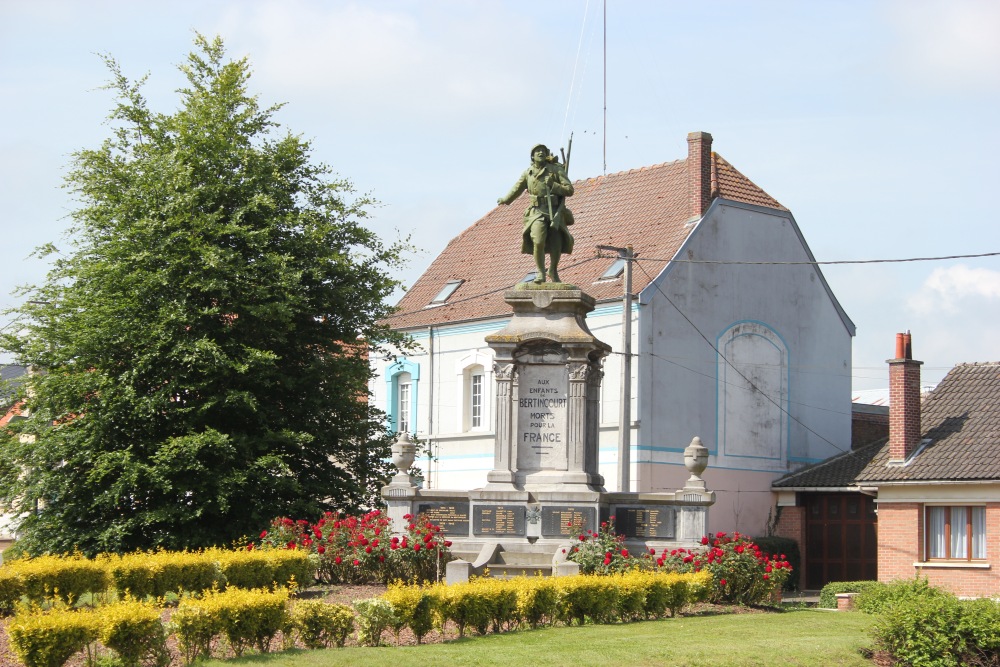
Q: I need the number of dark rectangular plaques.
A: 4